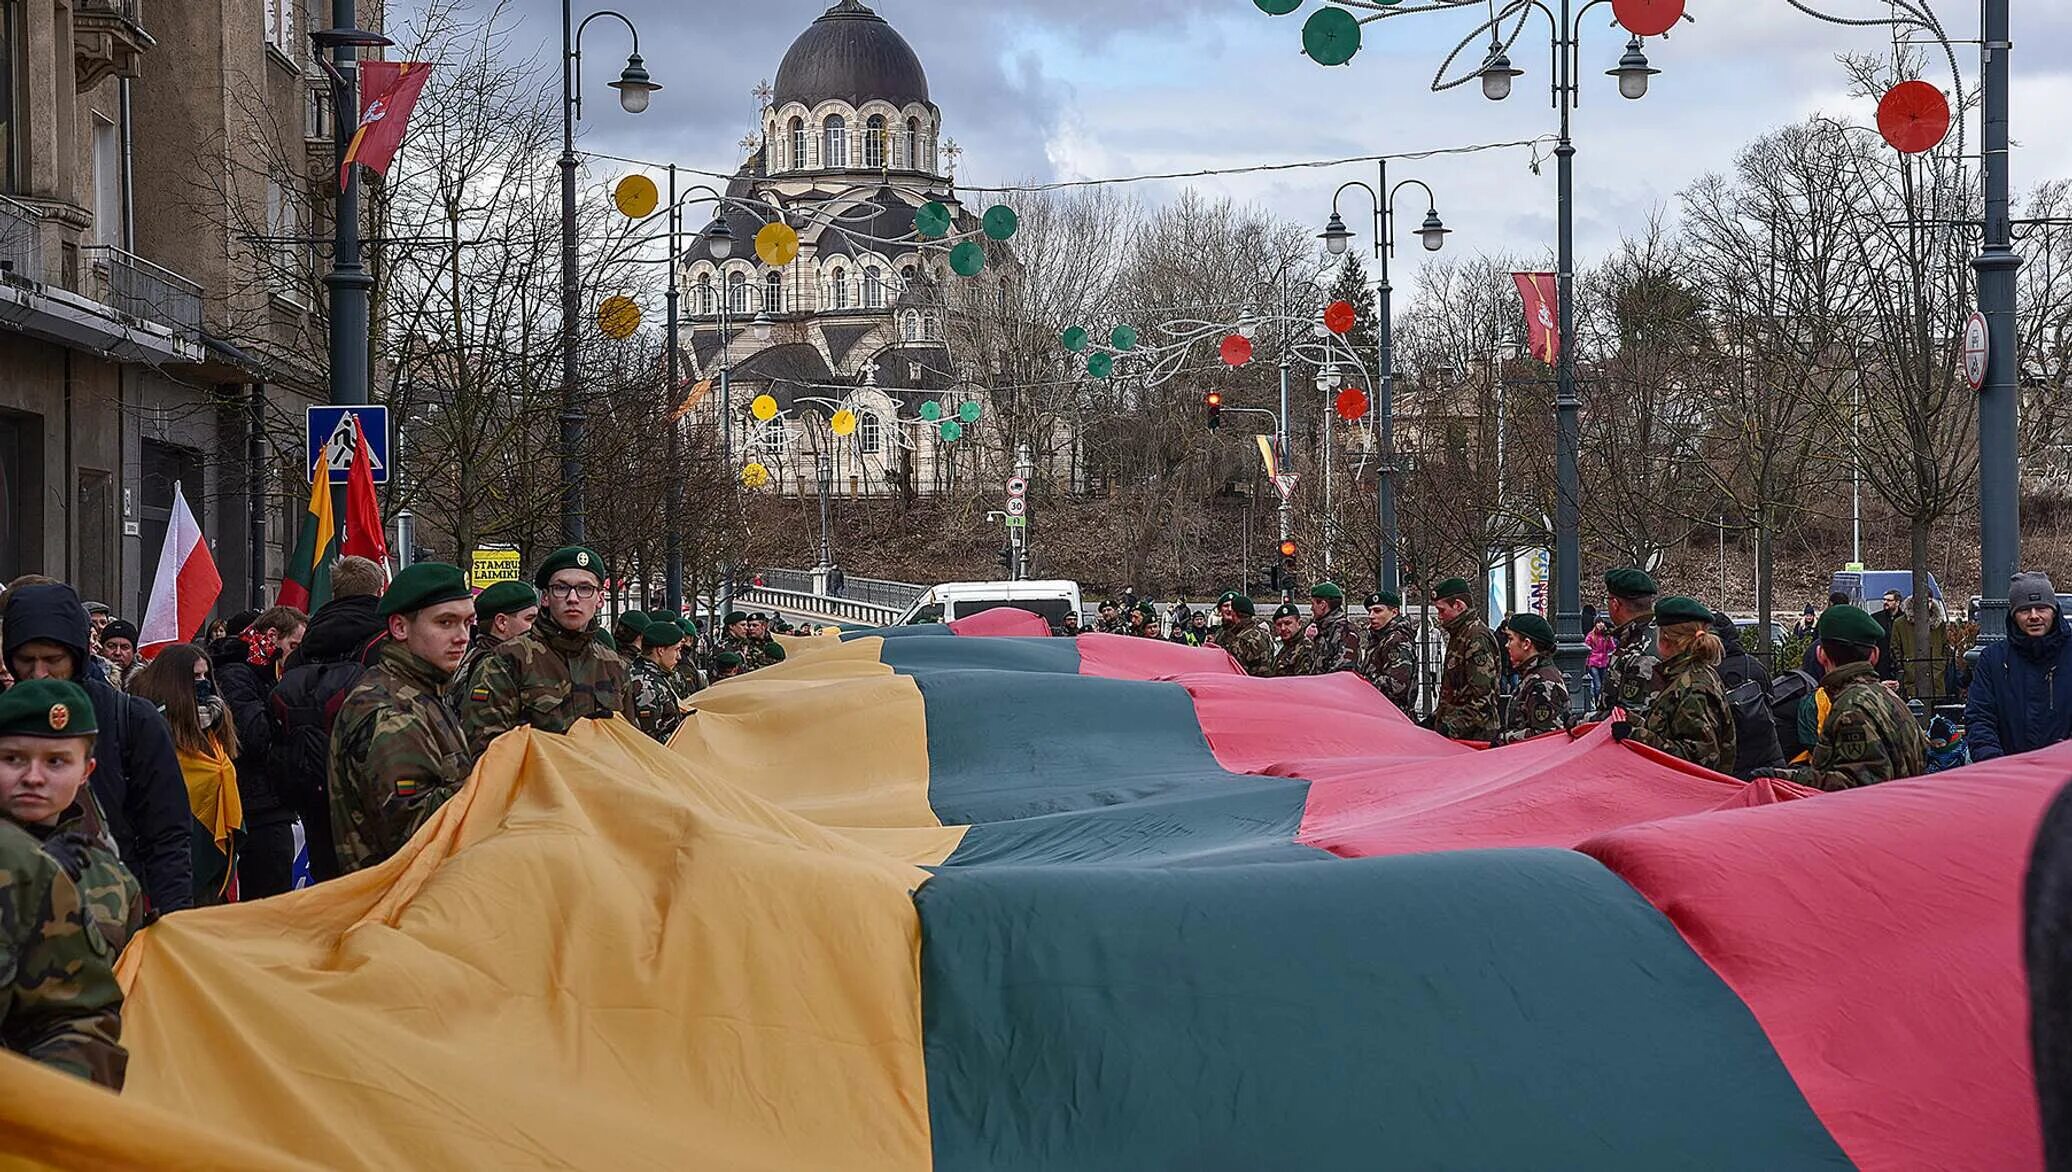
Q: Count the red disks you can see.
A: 5